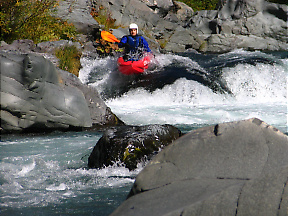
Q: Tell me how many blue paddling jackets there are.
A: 1